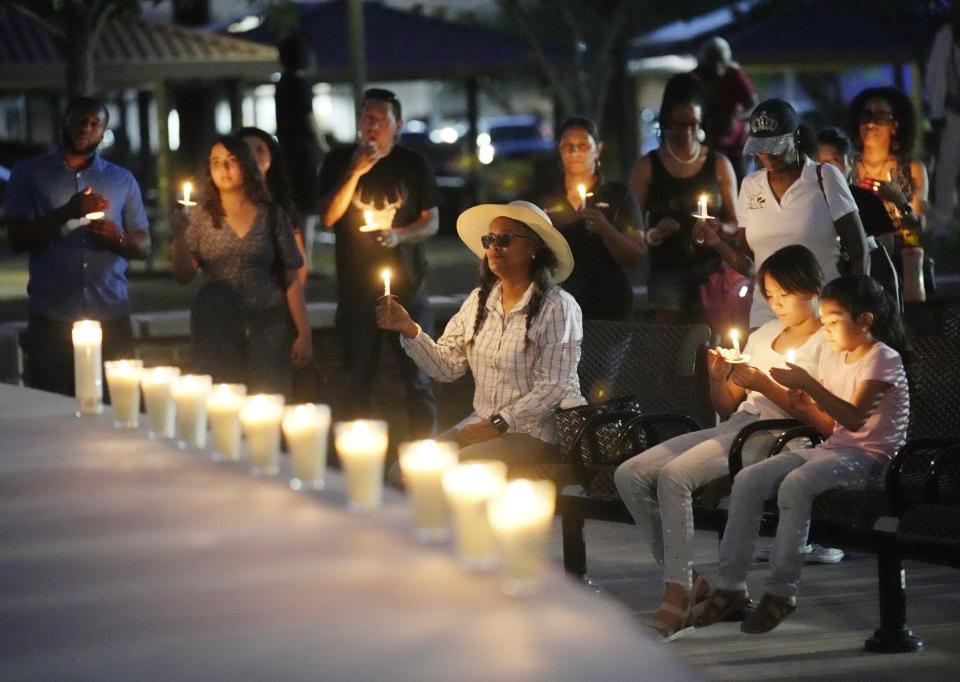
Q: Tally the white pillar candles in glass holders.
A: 11